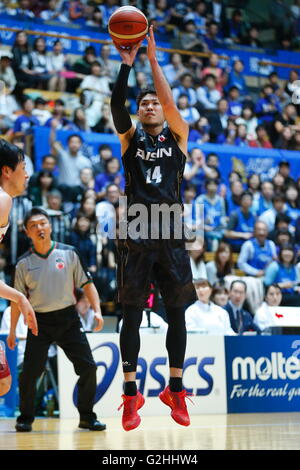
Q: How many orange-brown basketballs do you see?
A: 1